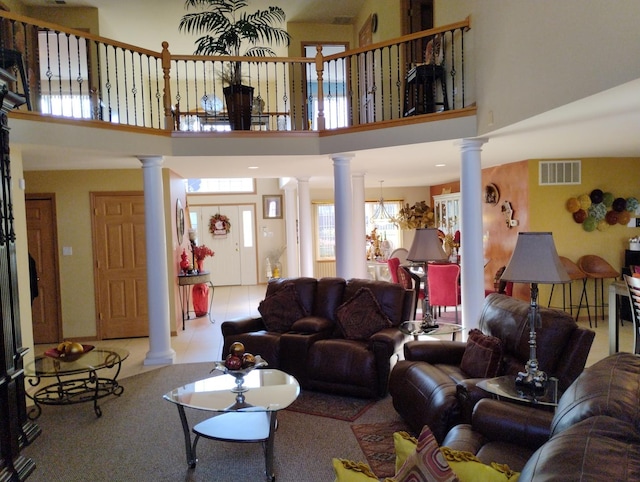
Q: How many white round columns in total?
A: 6